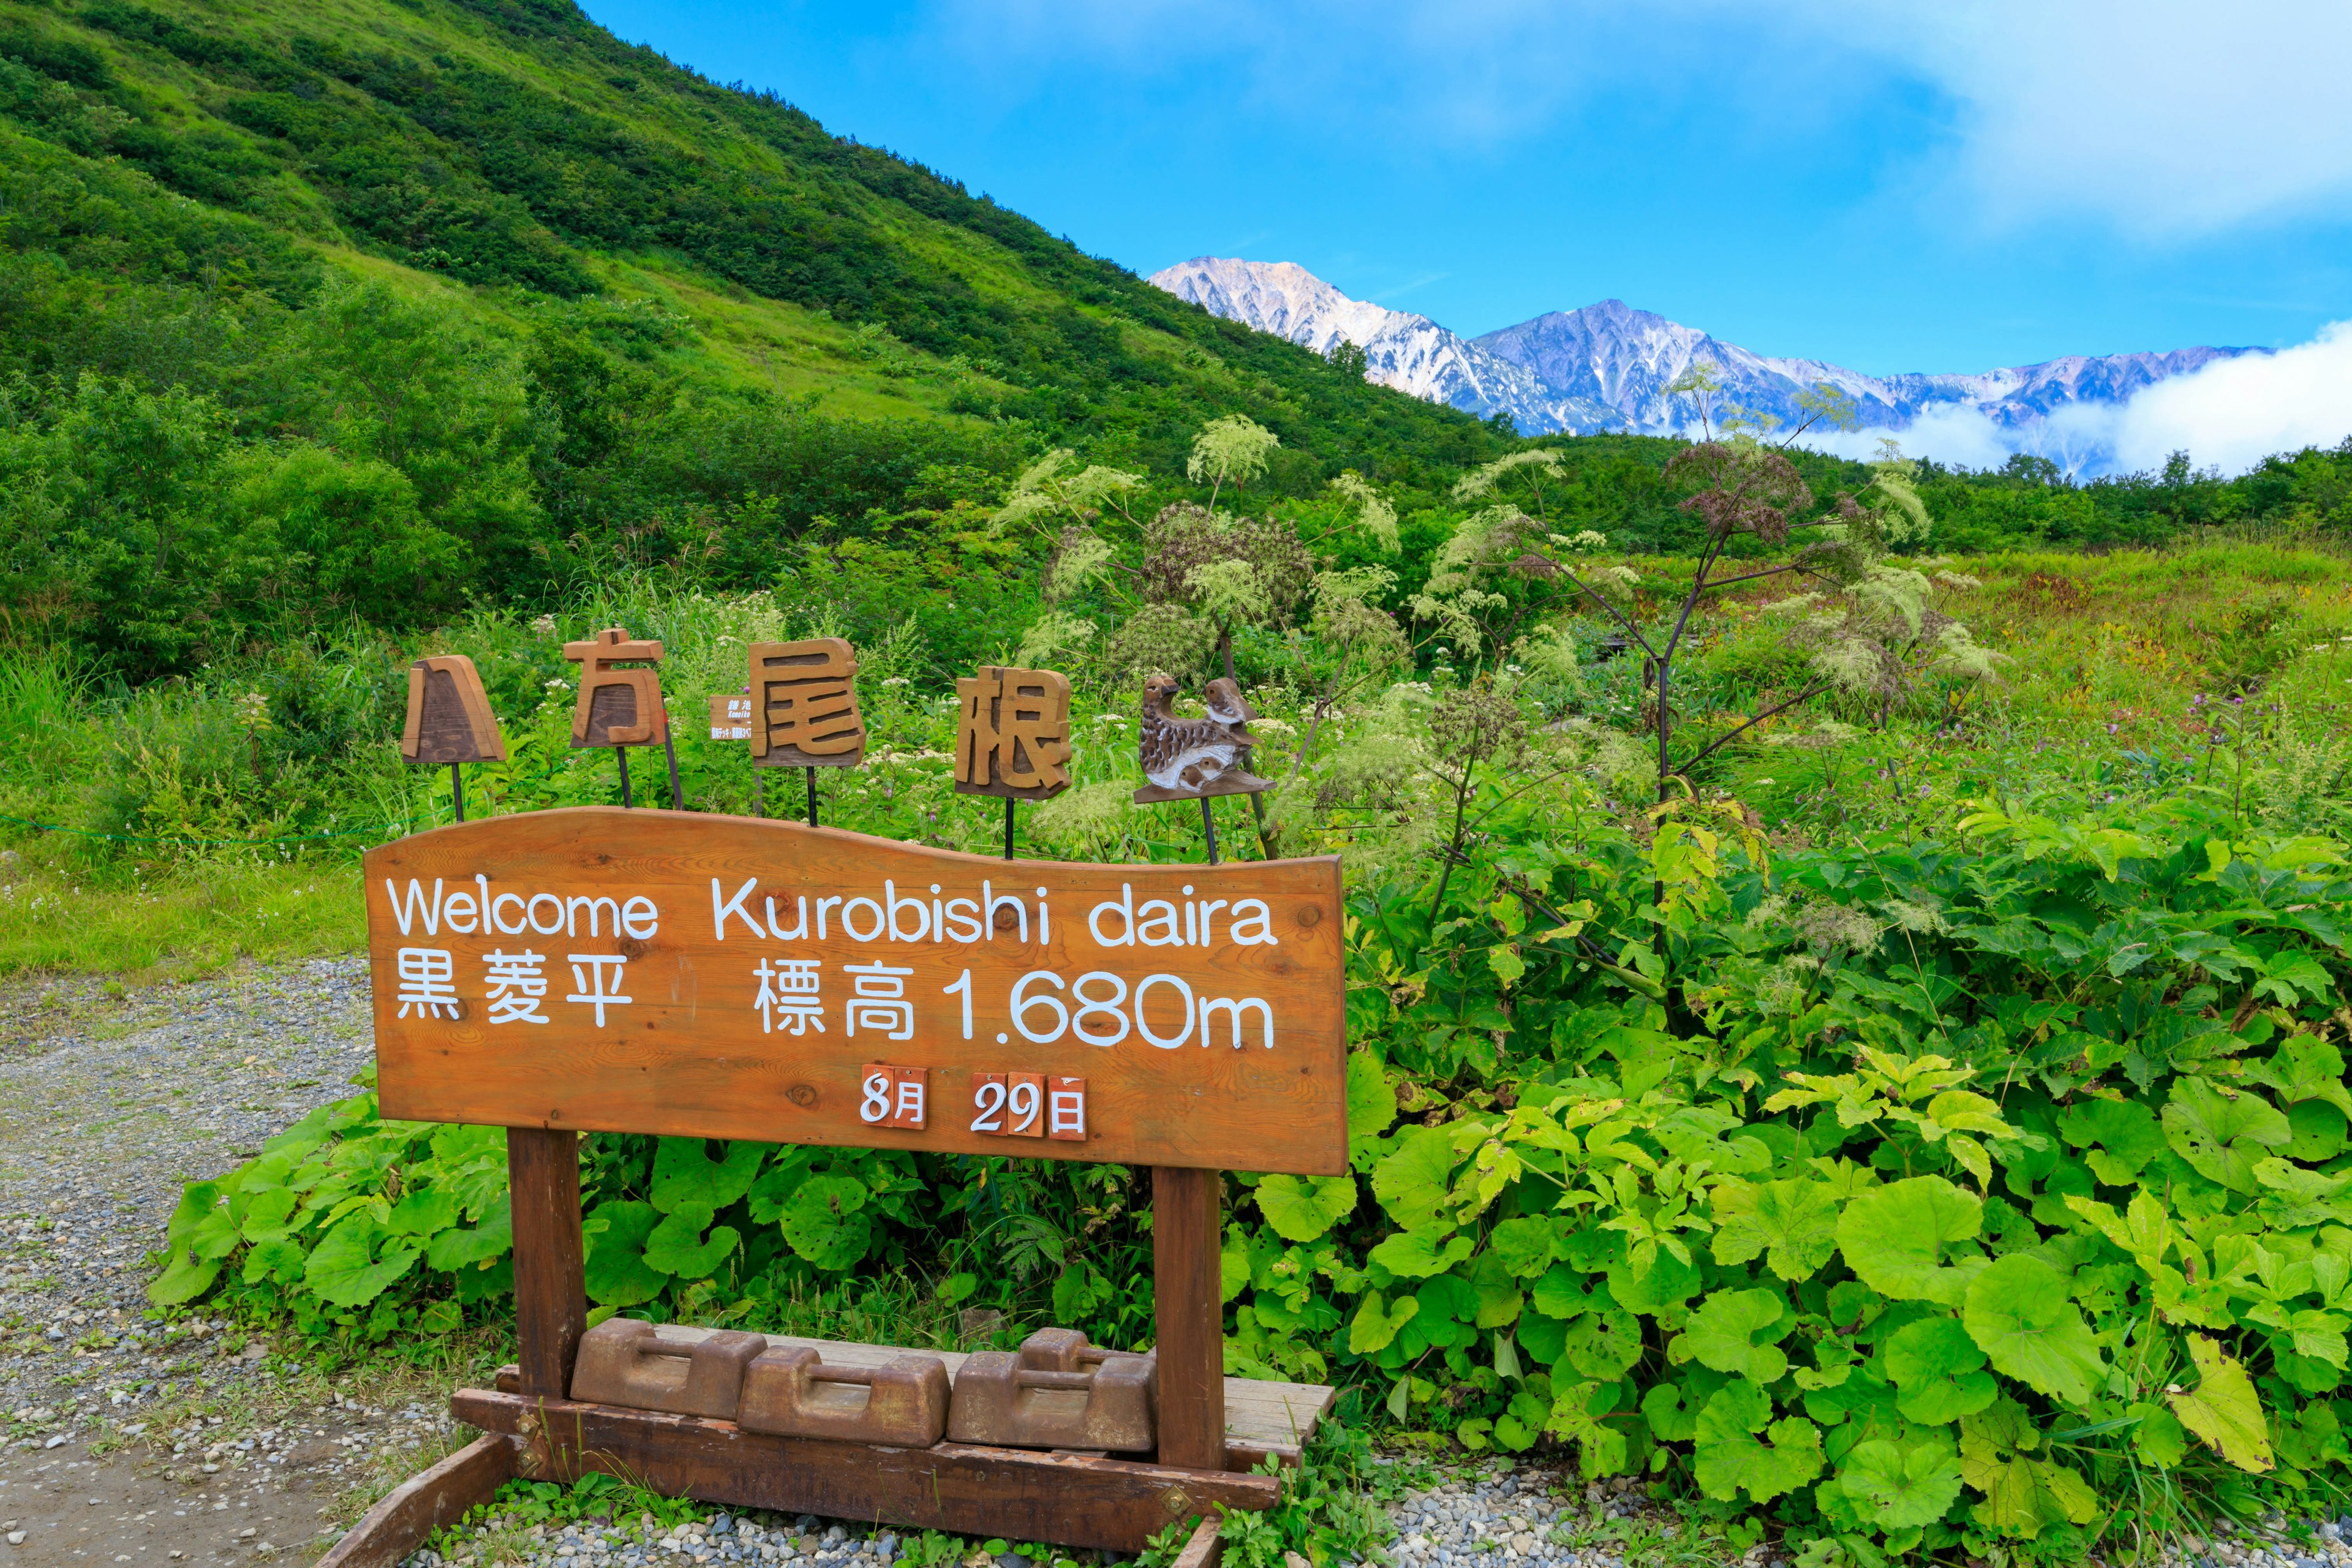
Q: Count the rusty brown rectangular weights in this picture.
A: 4